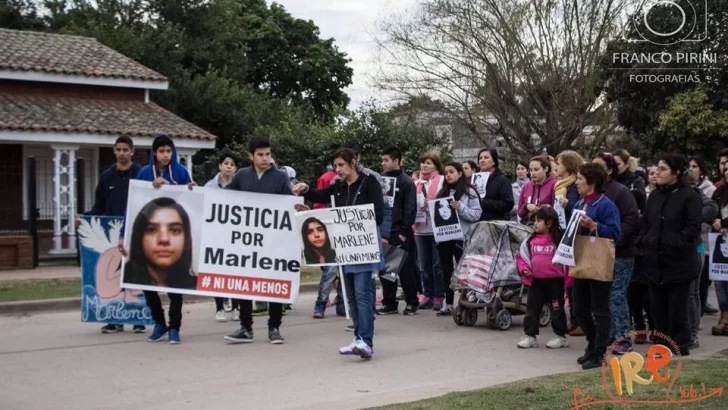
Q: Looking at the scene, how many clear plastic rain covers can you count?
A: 1